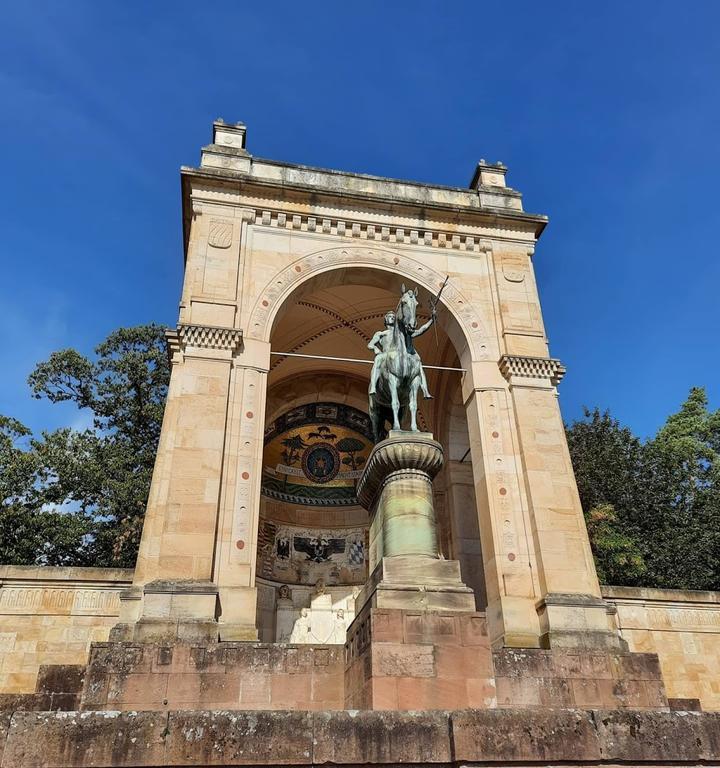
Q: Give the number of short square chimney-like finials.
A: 2